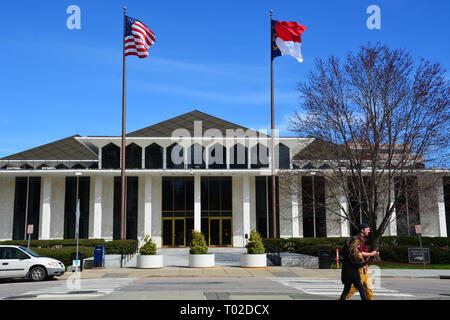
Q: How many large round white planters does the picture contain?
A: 3